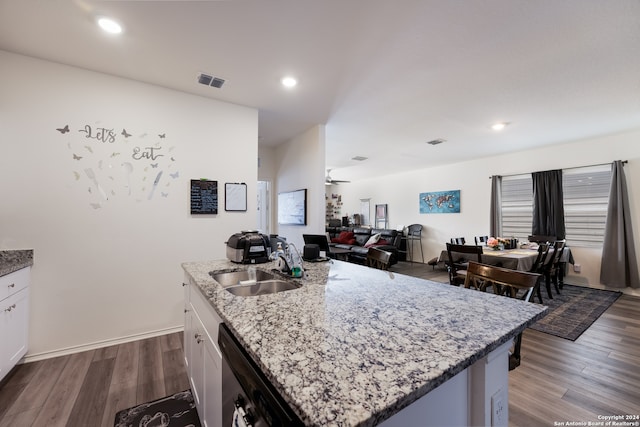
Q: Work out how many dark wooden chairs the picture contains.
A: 8